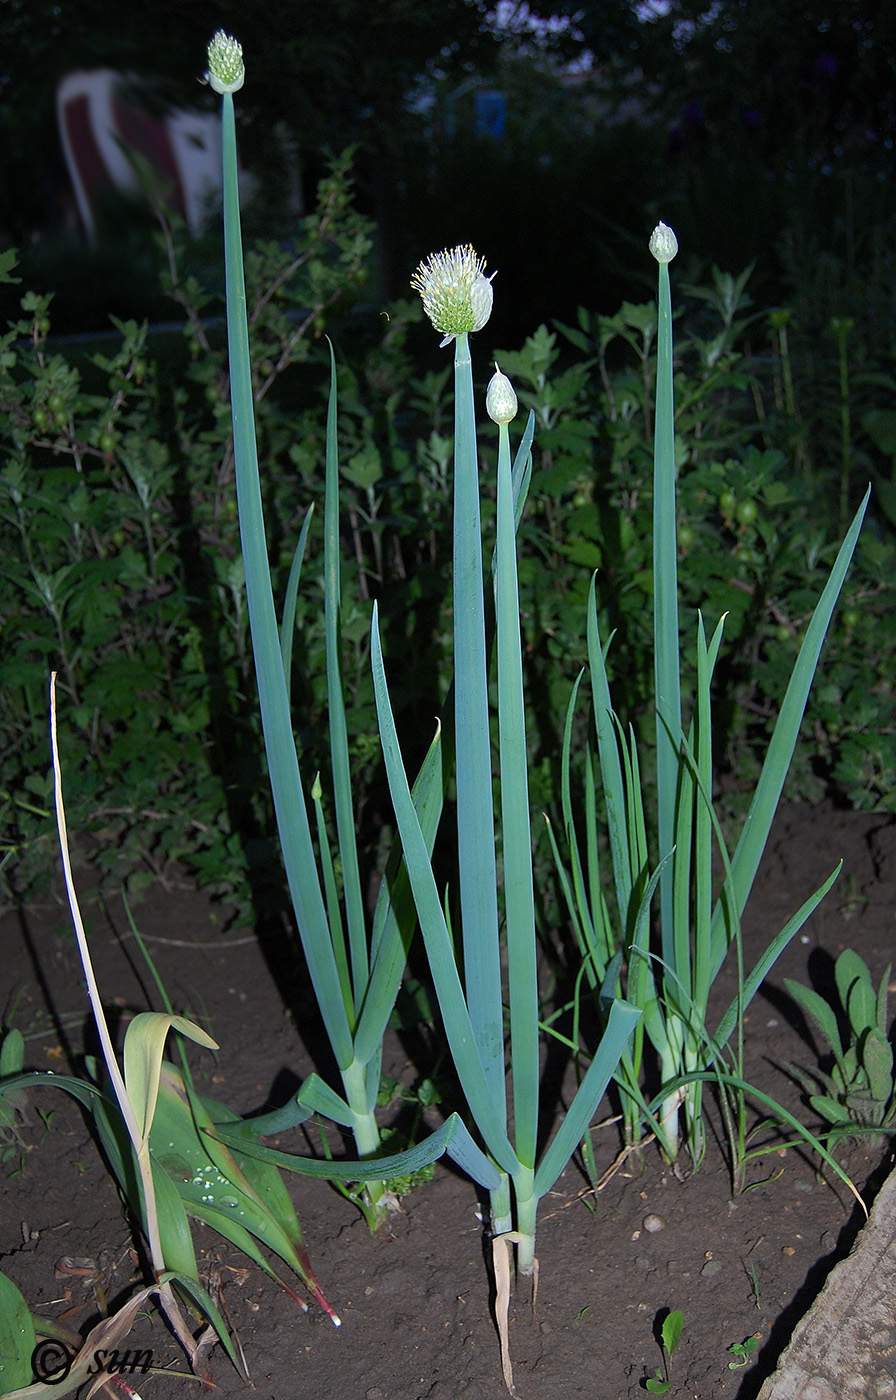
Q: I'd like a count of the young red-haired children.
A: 0